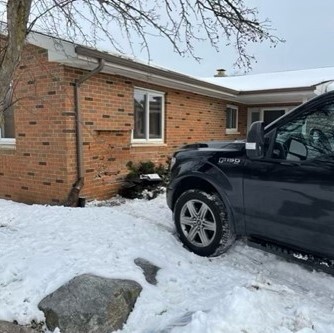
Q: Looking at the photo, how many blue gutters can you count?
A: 0